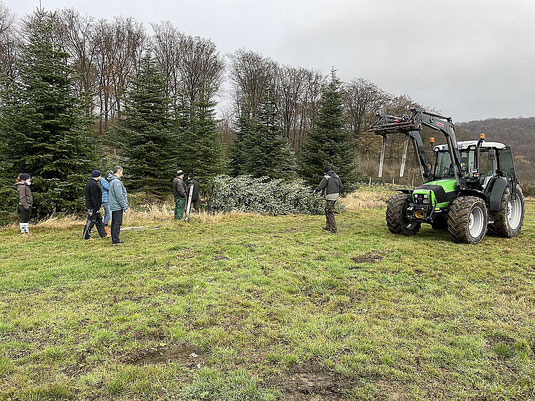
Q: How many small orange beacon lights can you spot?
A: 2